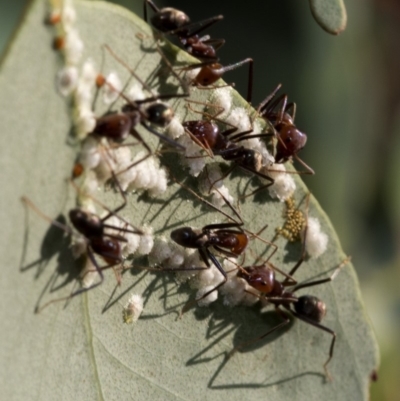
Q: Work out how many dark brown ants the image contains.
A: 7